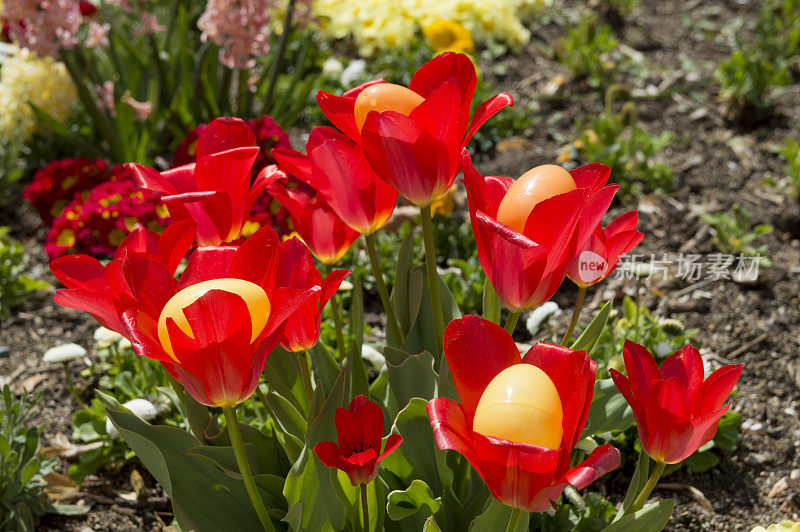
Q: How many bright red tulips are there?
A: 12